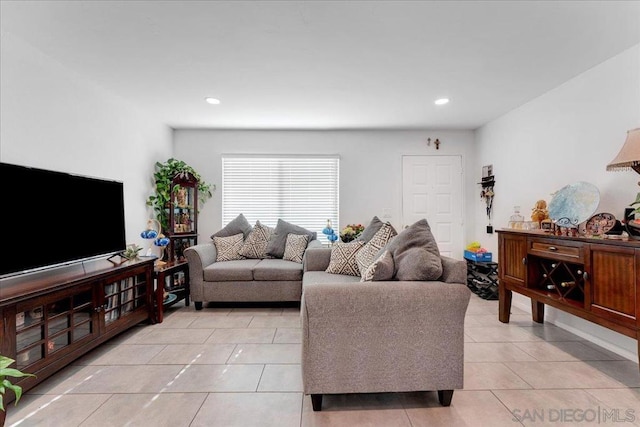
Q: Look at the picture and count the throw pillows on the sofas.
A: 10